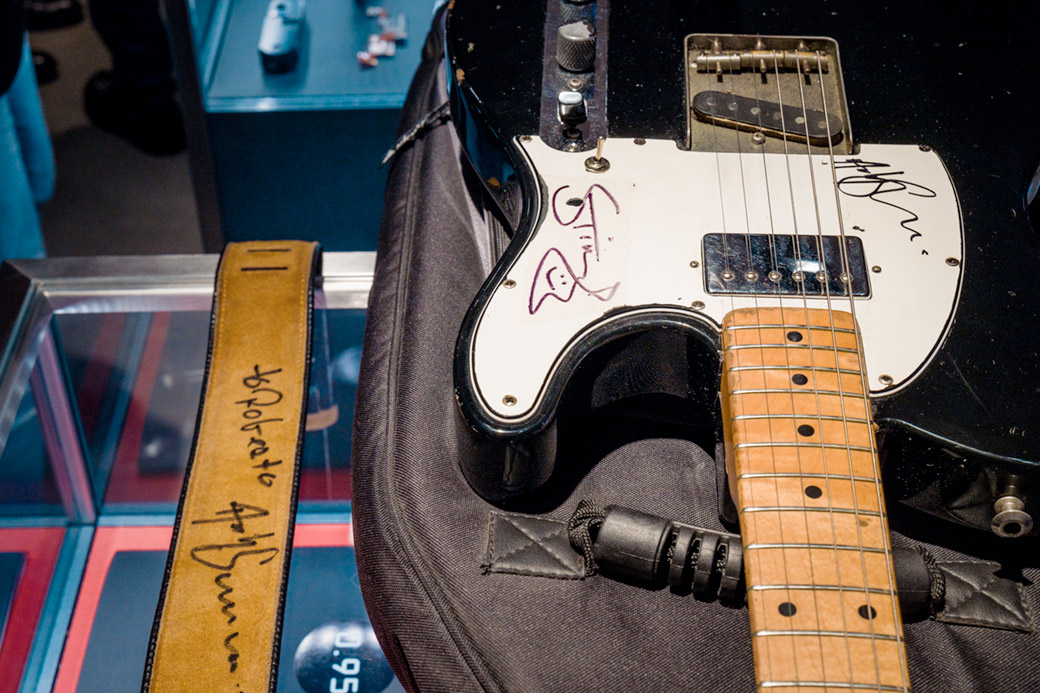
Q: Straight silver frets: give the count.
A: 12